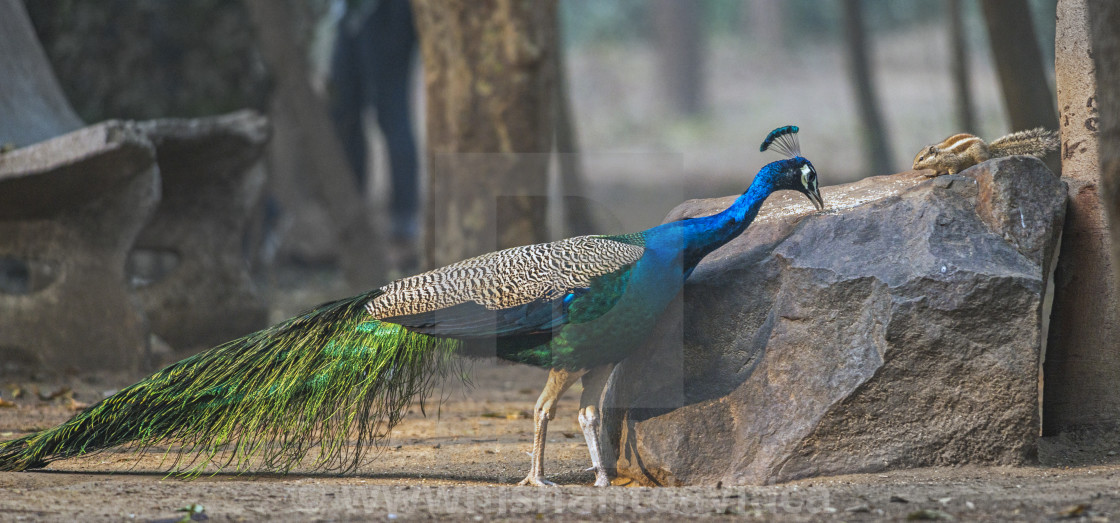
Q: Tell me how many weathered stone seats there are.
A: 2